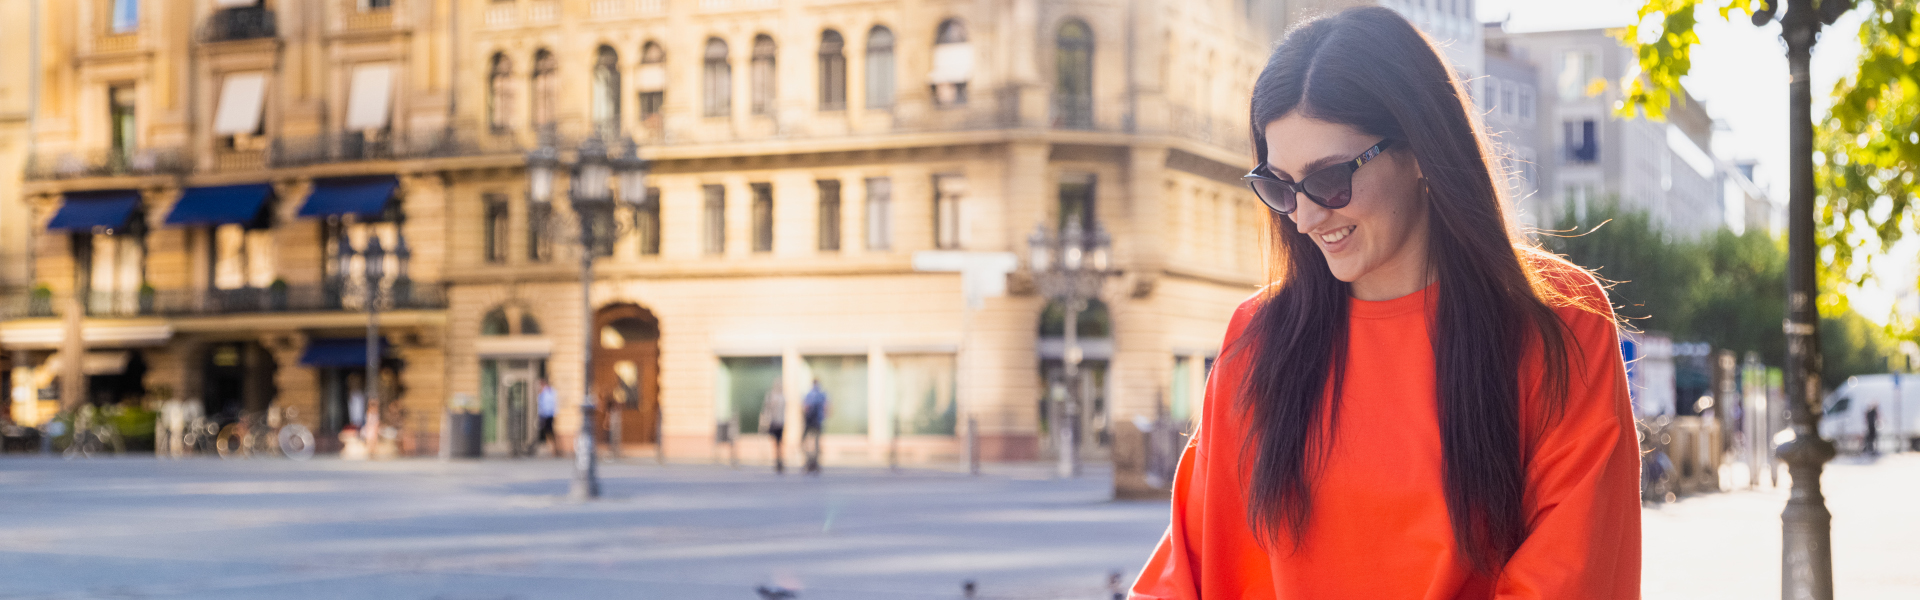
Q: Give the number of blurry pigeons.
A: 3